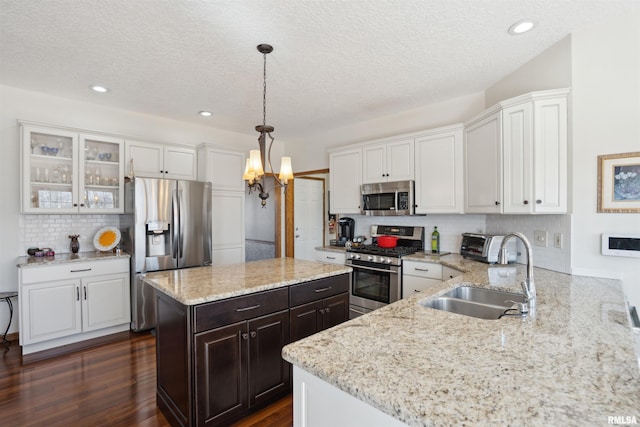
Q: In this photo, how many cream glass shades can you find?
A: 3